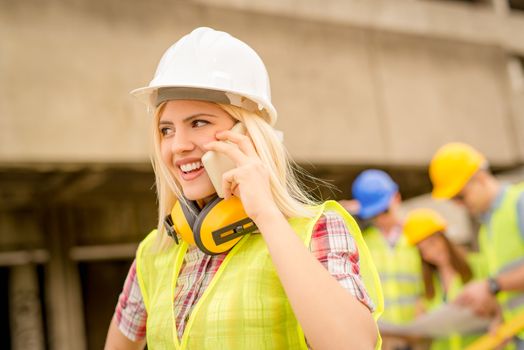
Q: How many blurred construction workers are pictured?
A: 3